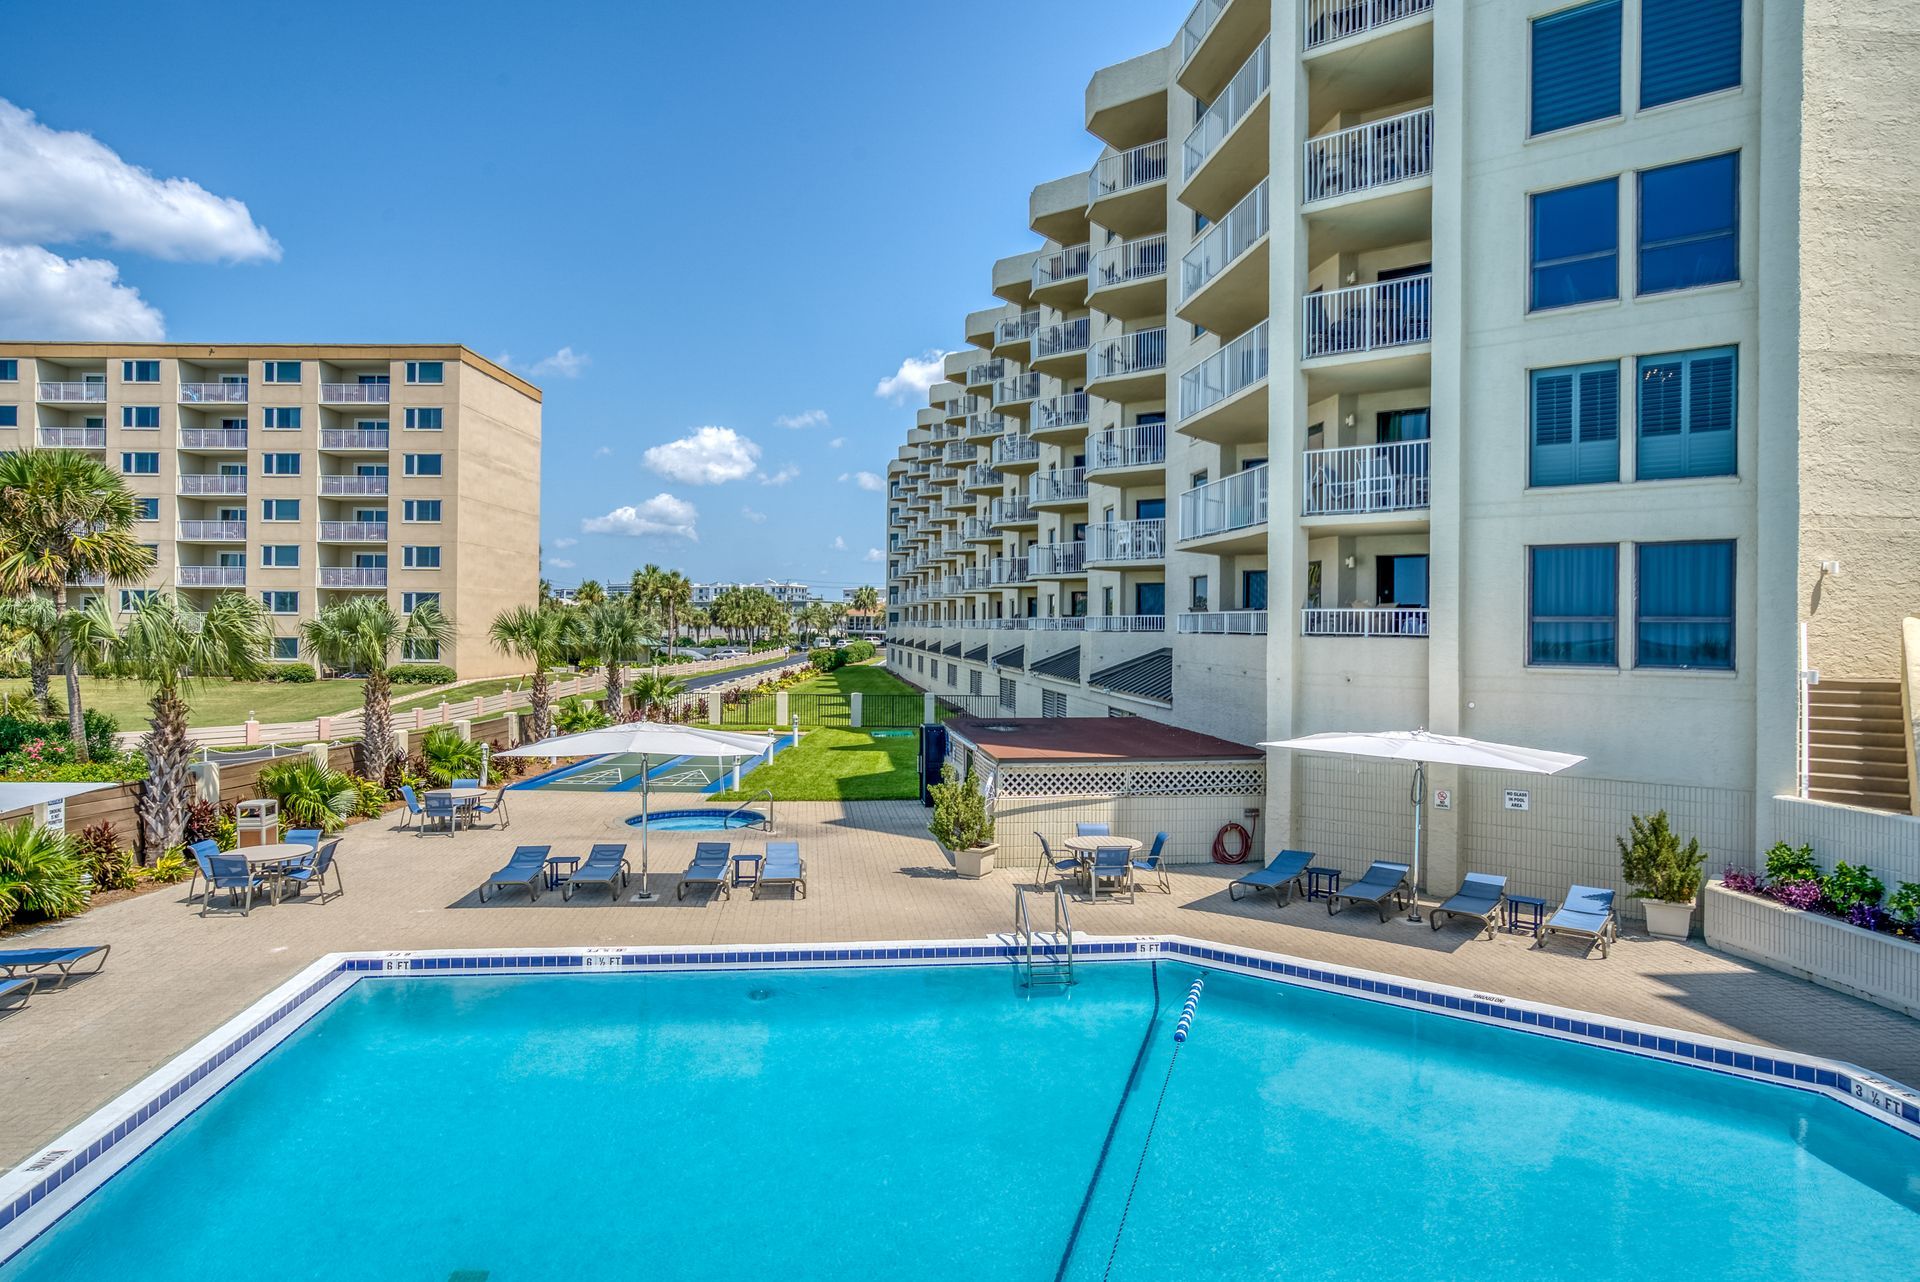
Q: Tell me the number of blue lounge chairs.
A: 10